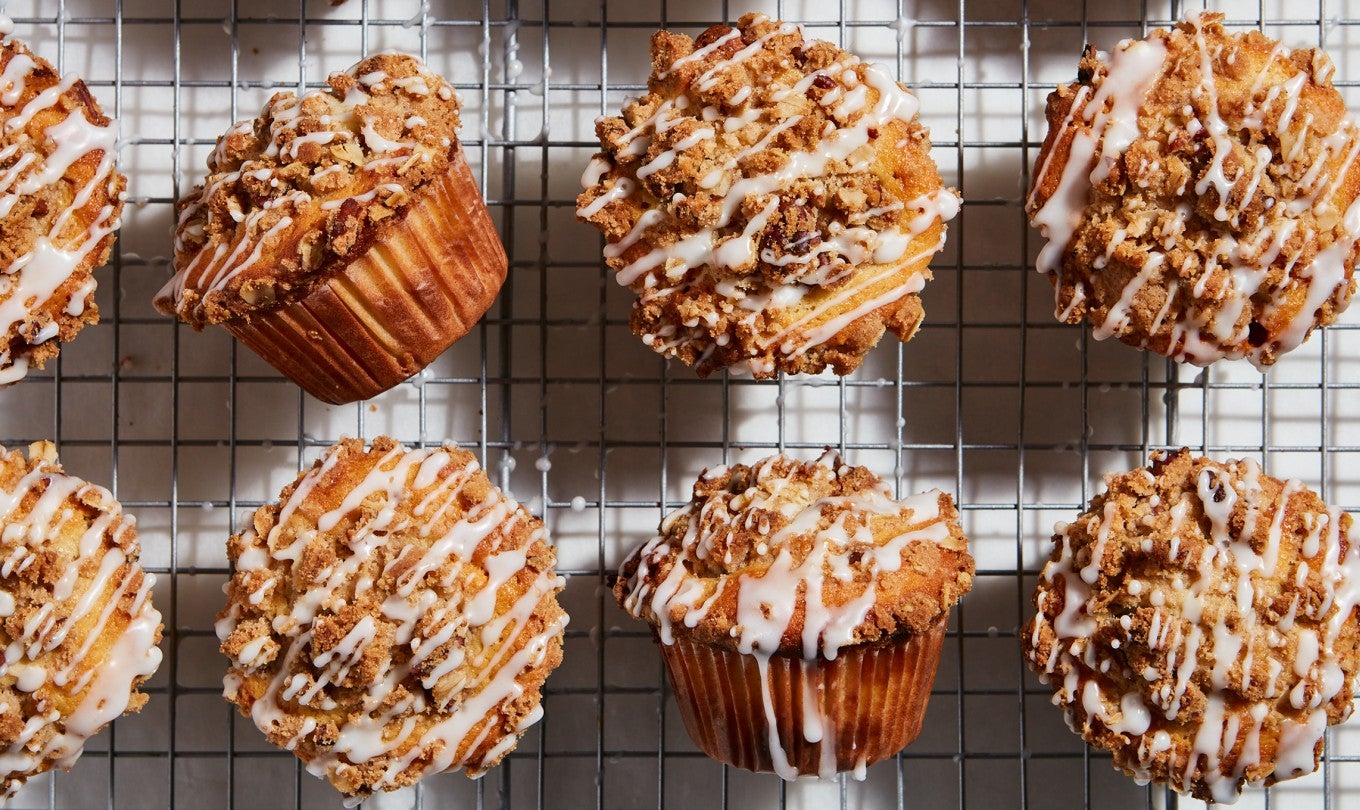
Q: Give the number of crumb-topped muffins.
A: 8